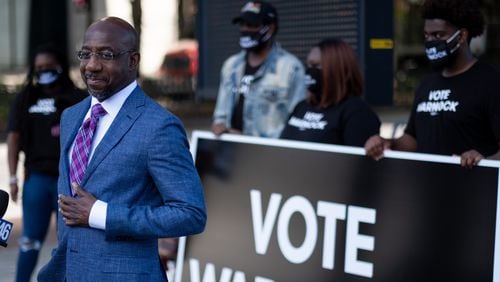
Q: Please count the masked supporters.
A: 4